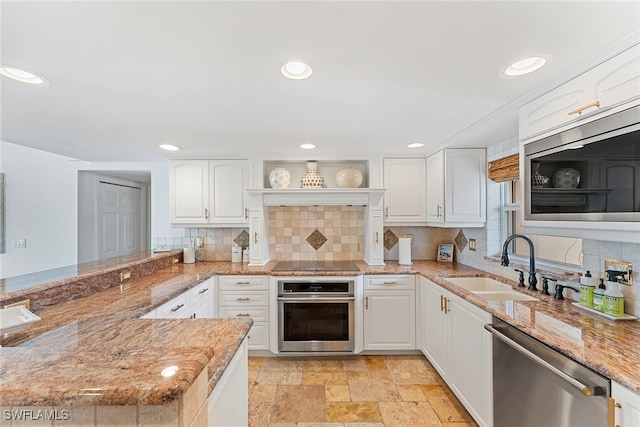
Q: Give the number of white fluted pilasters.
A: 2